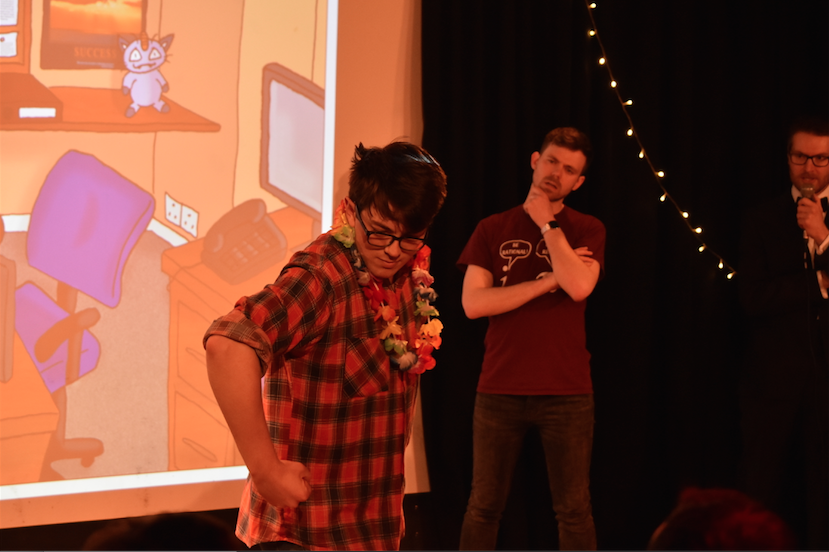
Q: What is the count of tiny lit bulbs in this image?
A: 14